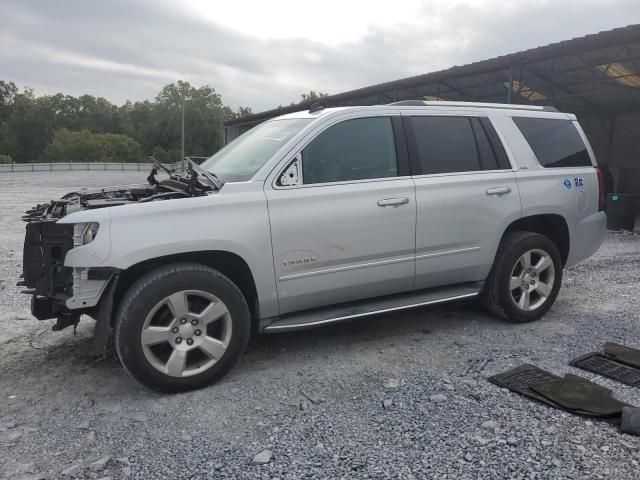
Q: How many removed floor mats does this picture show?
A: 4